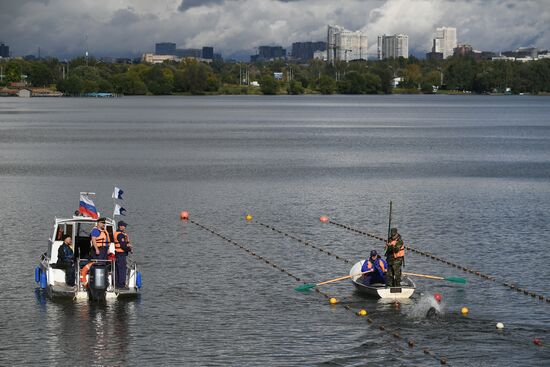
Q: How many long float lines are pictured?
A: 3